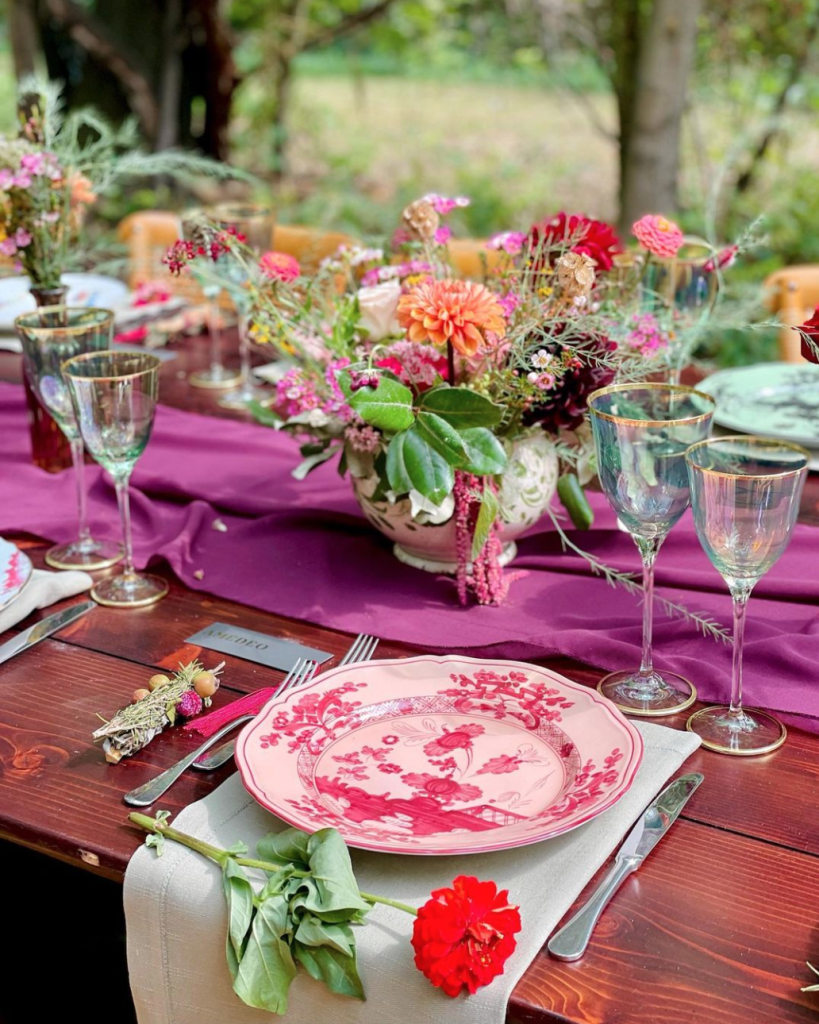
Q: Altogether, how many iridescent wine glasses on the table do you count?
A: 8